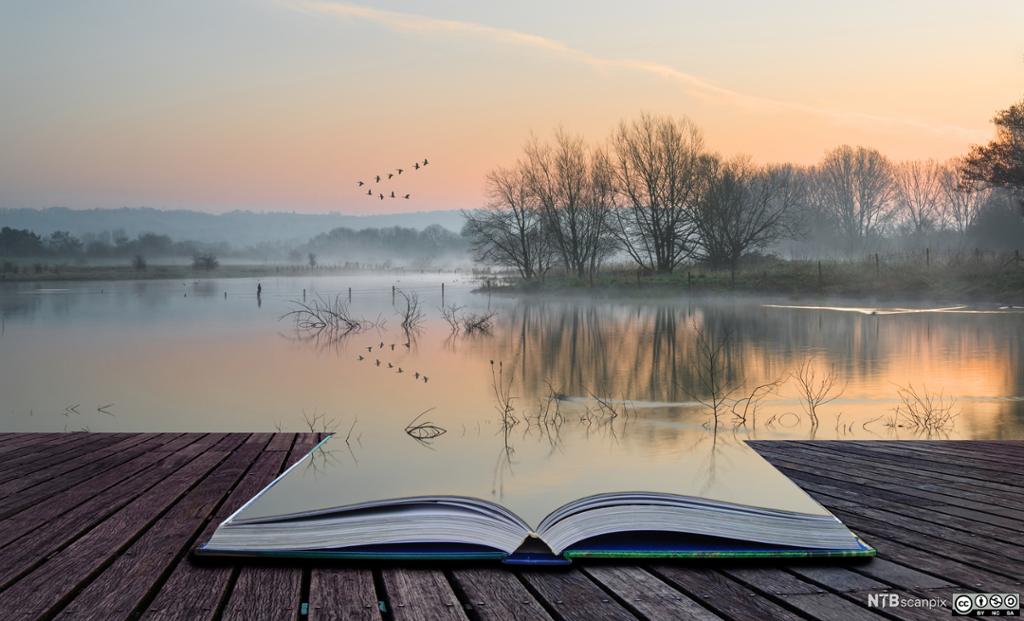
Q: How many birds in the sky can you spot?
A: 10